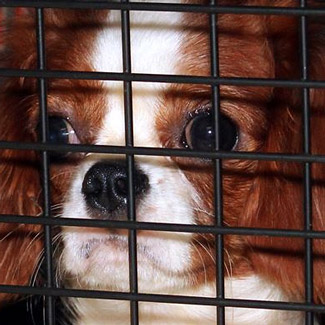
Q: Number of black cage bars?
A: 9